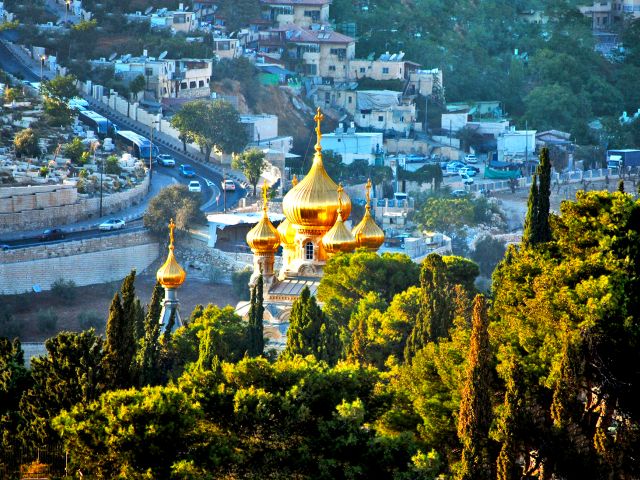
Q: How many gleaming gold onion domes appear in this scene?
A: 6